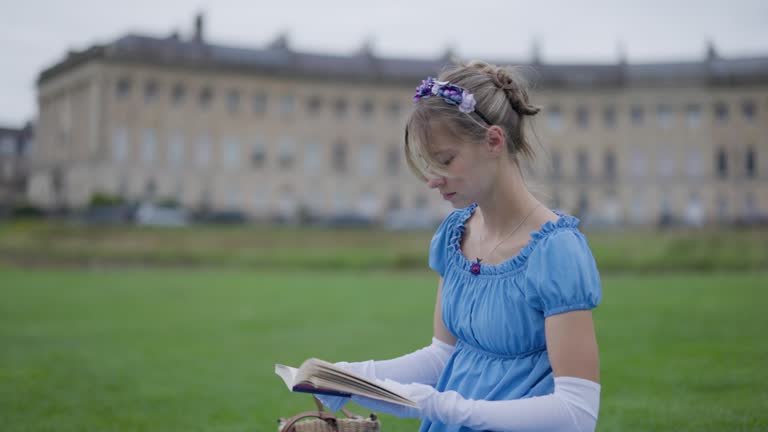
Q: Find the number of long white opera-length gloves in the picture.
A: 2